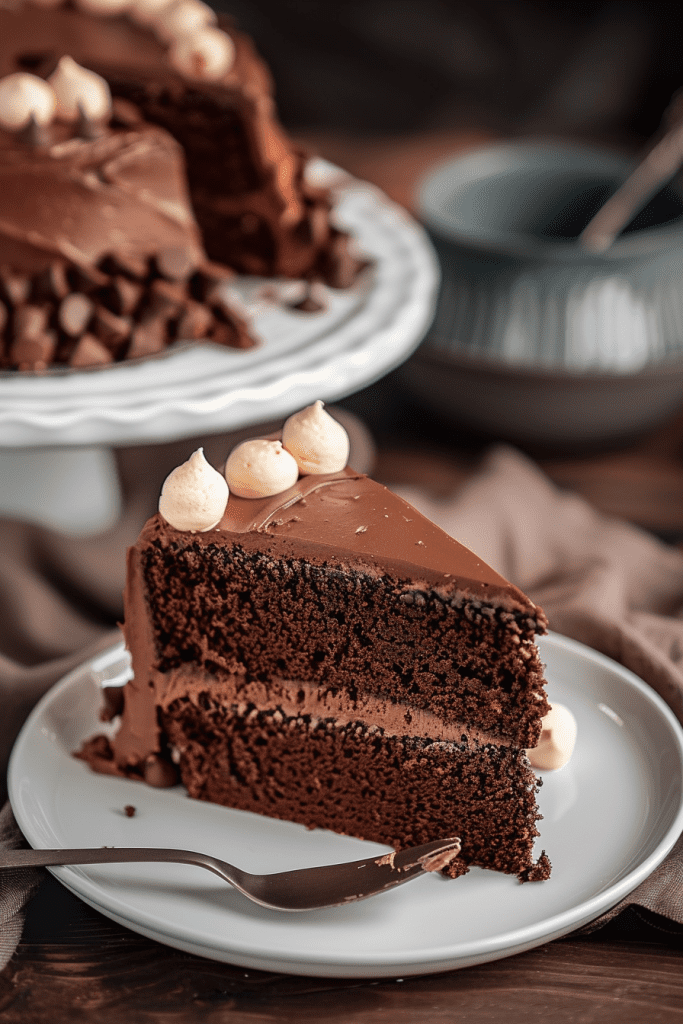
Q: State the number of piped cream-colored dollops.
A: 10